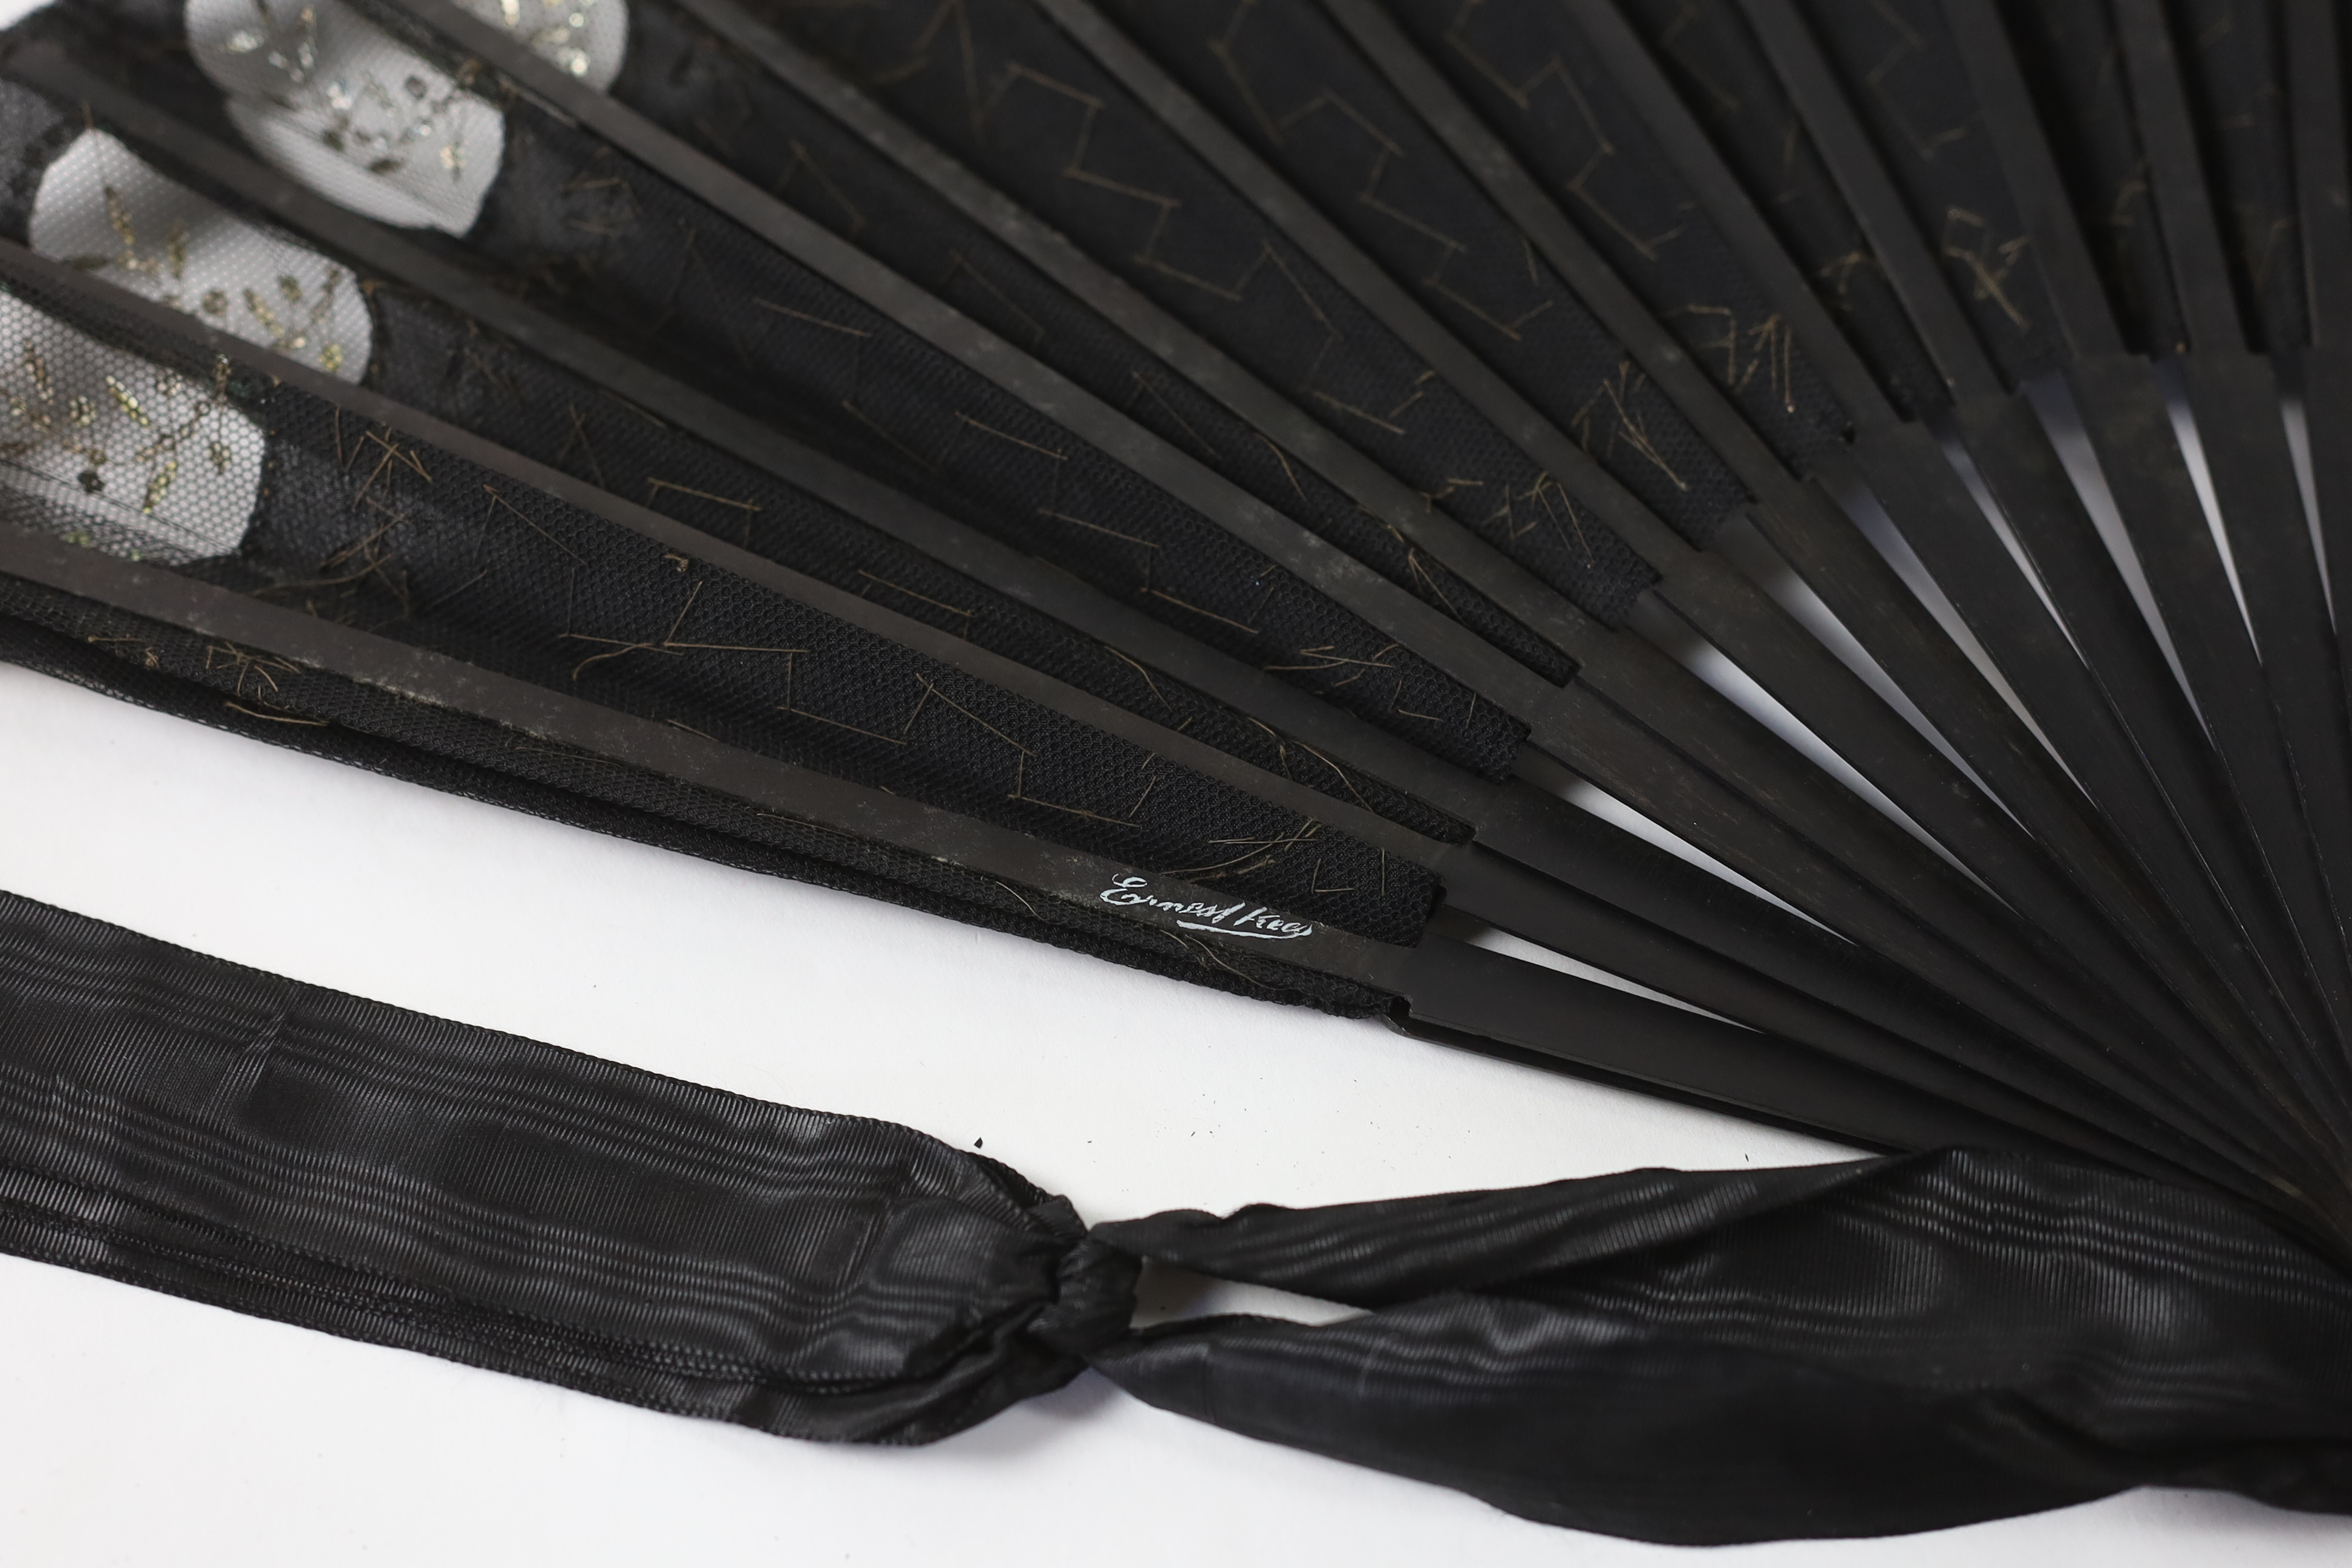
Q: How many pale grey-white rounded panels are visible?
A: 4